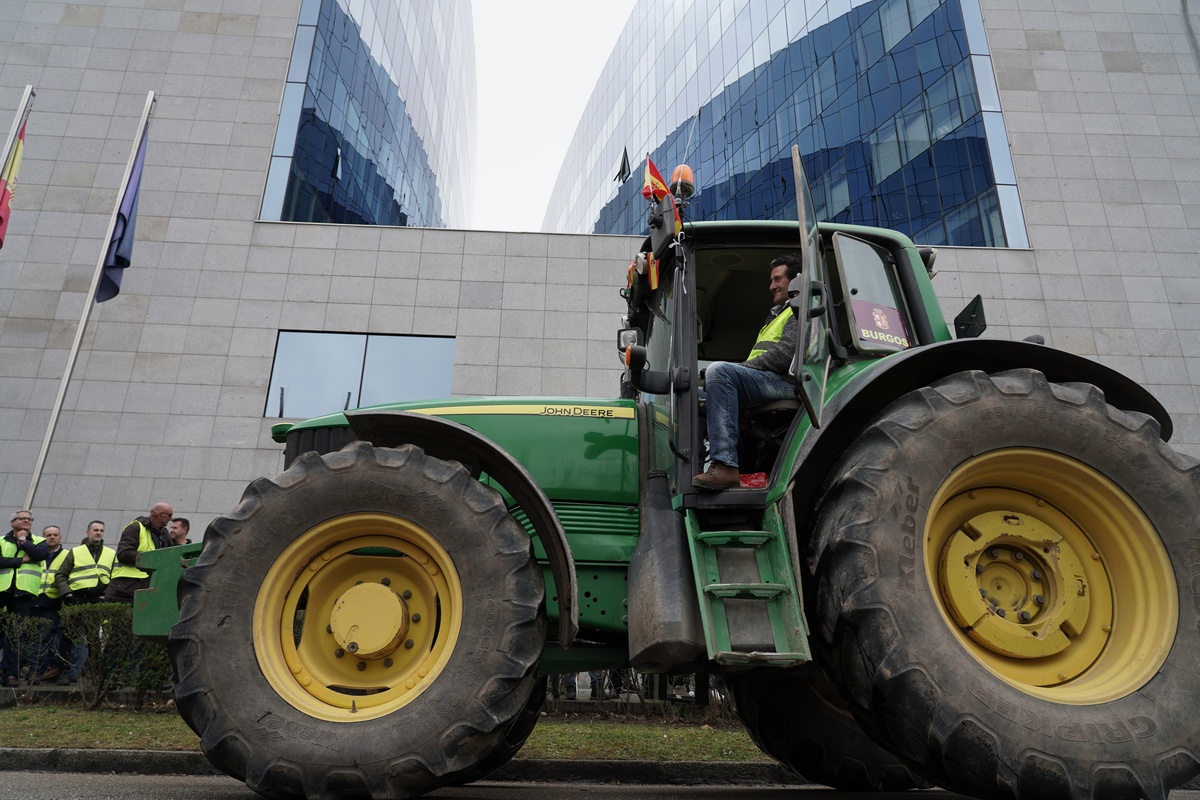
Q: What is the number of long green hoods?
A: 1